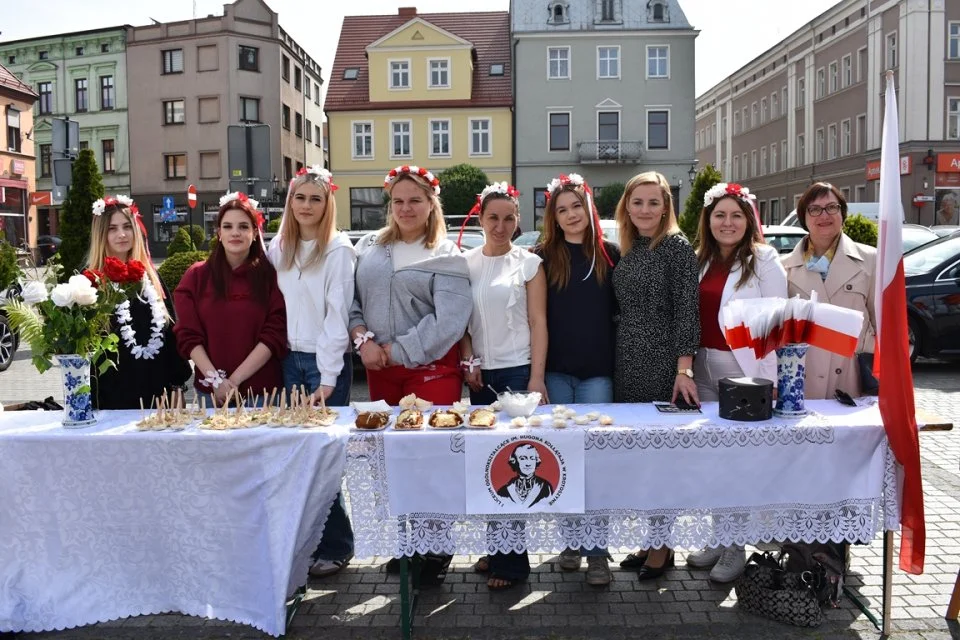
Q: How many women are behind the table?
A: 9